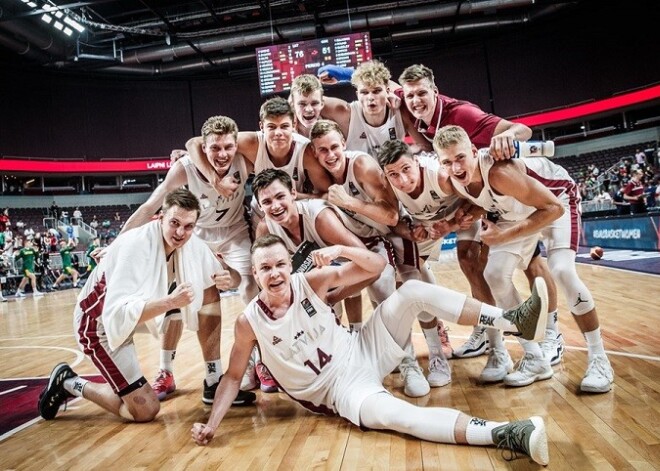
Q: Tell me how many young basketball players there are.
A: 11